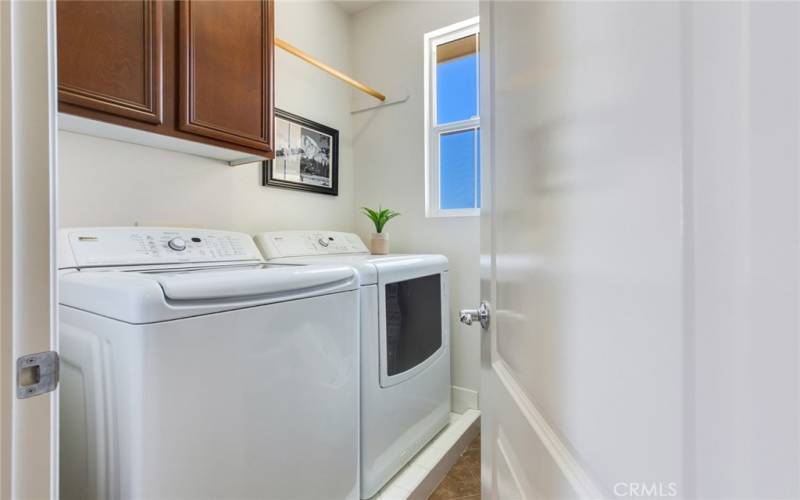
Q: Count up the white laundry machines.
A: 2